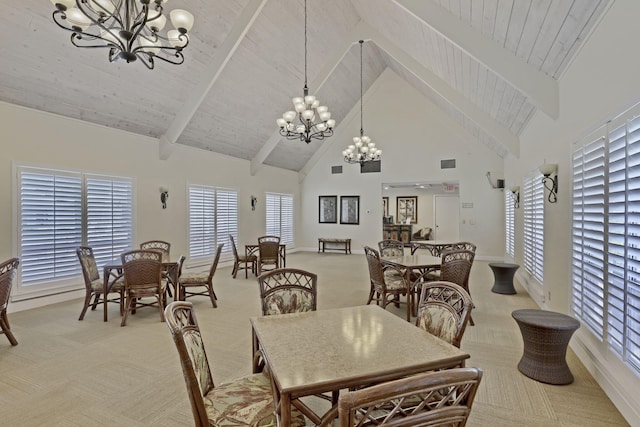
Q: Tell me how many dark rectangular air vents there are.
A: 3